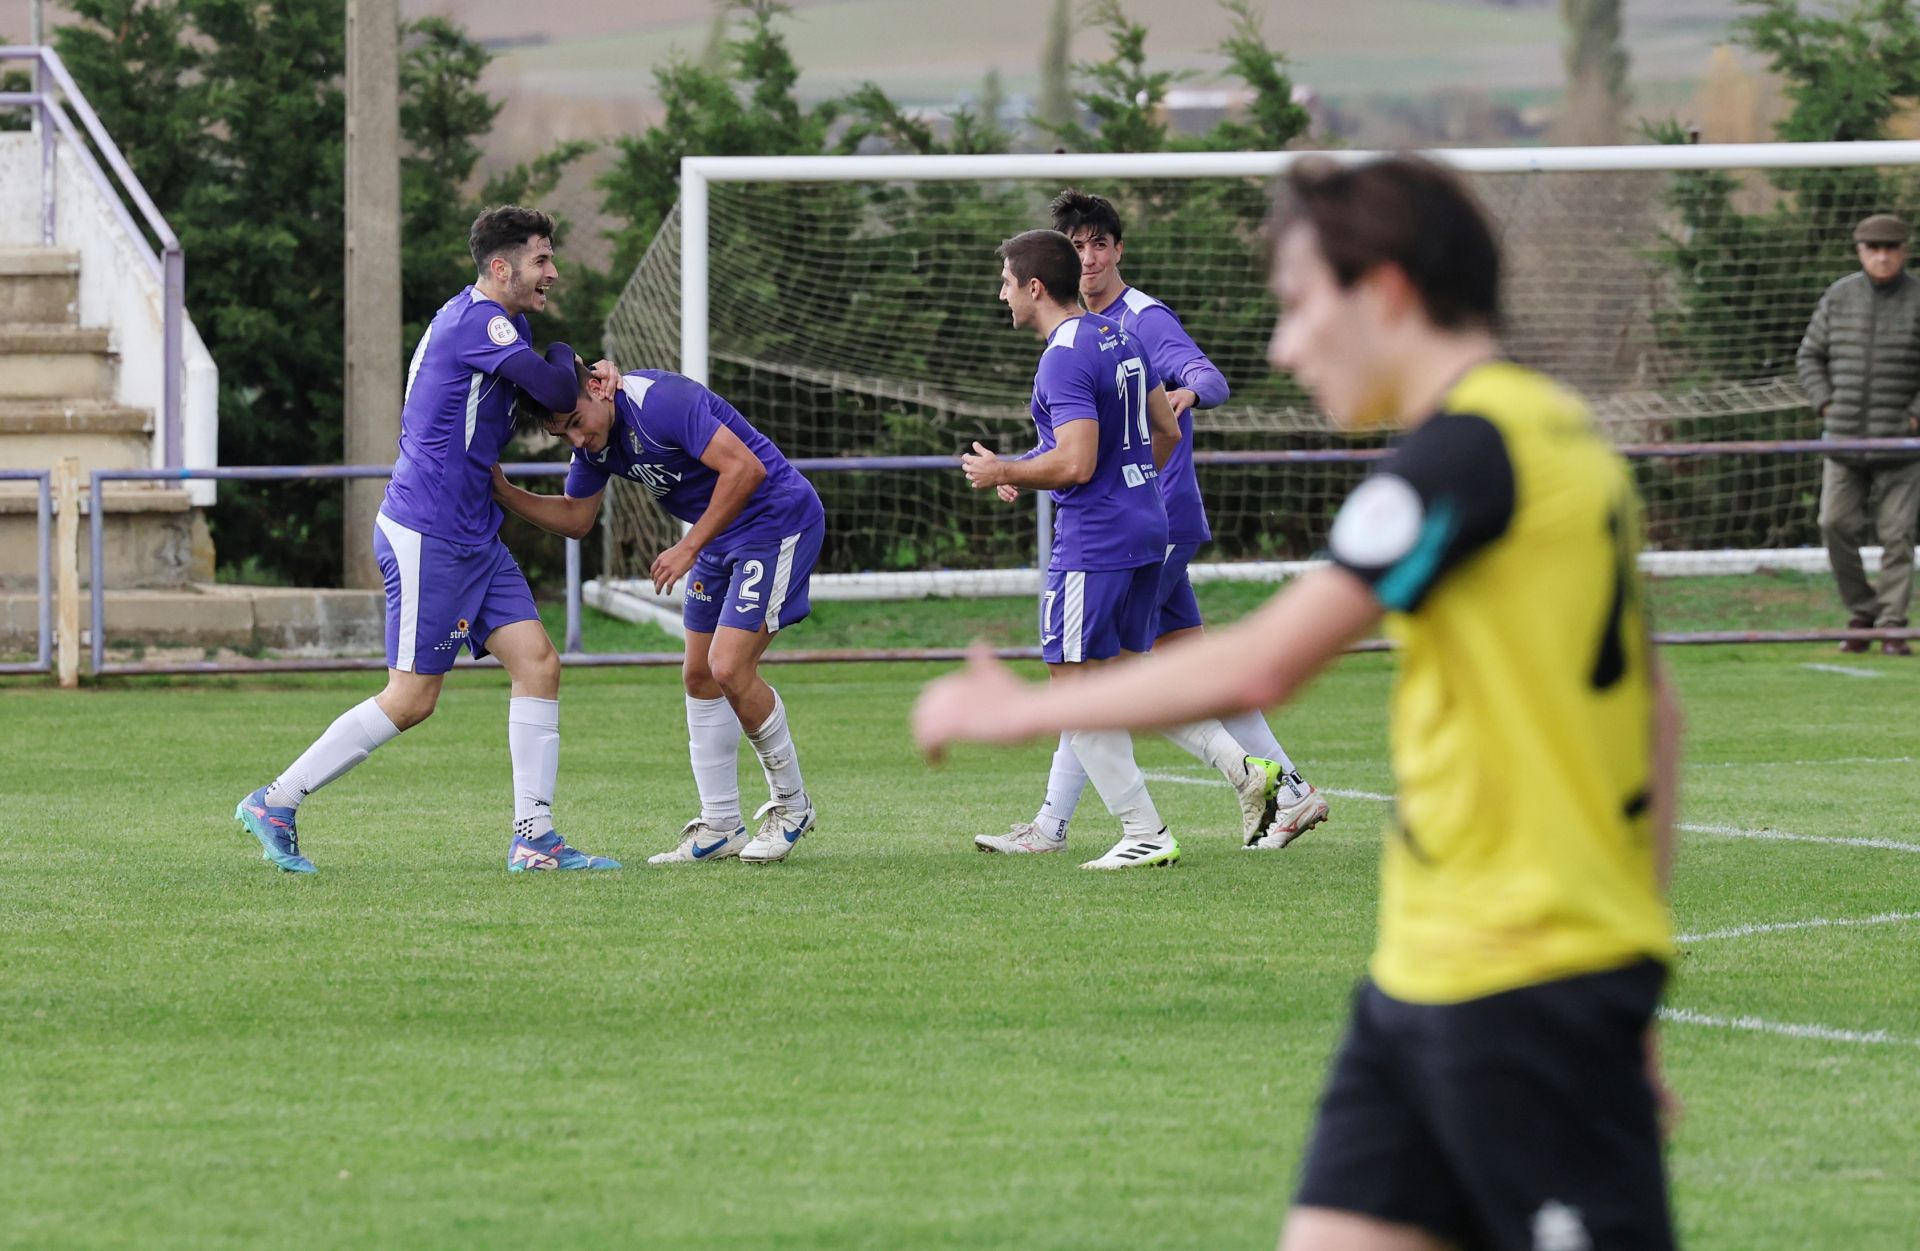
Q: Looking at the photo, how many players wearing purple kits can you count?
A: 4